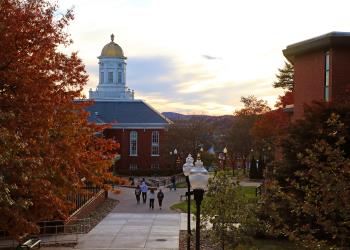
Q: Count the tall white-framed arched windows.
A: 2